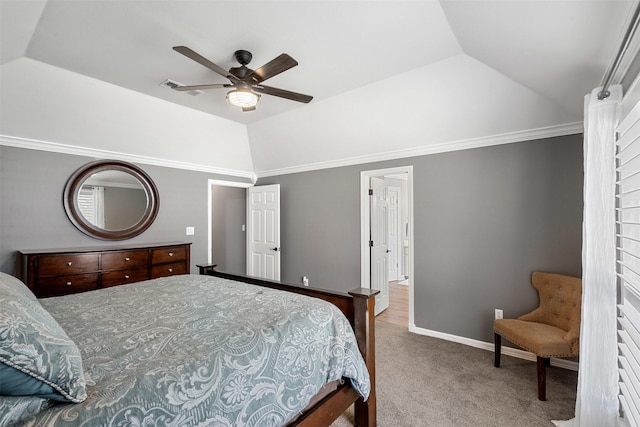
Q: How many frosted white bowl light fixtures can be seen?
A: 1